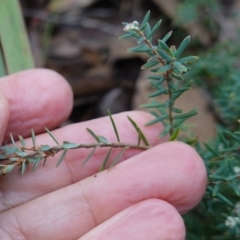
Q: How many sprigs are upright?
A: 1